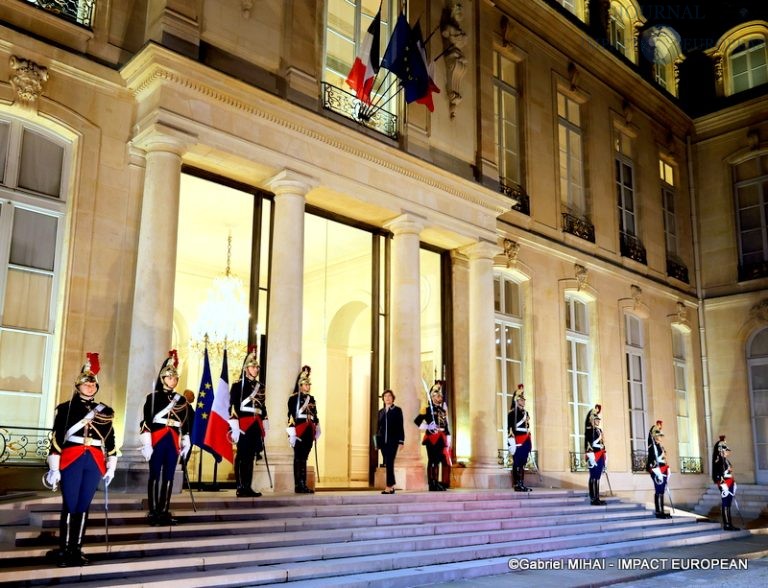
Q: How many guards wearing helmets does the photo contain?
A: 9